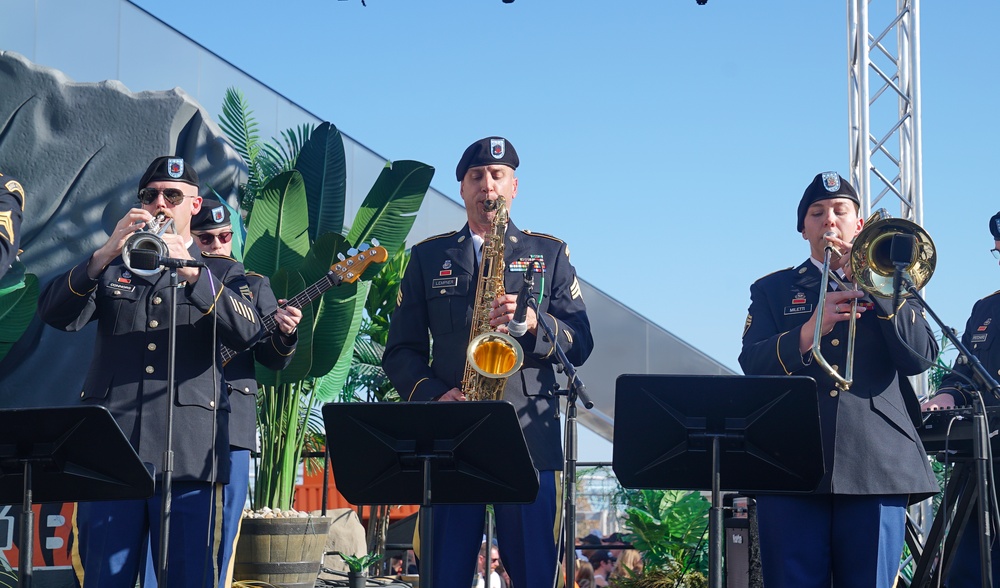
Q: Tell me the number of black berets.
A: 5